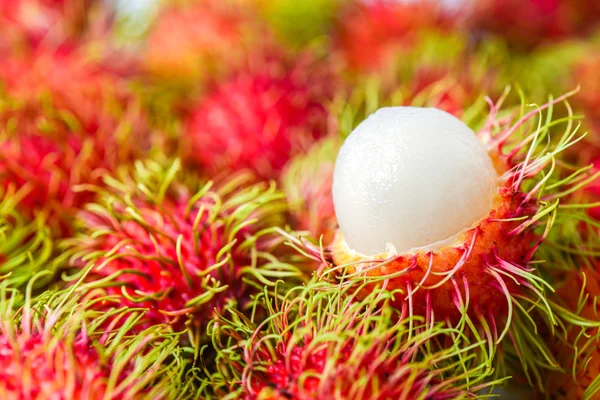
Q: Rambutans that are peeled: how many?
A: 1